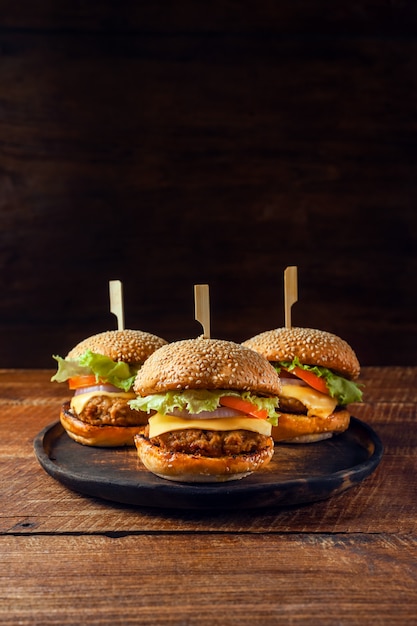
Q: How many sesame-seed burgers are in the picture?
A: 3